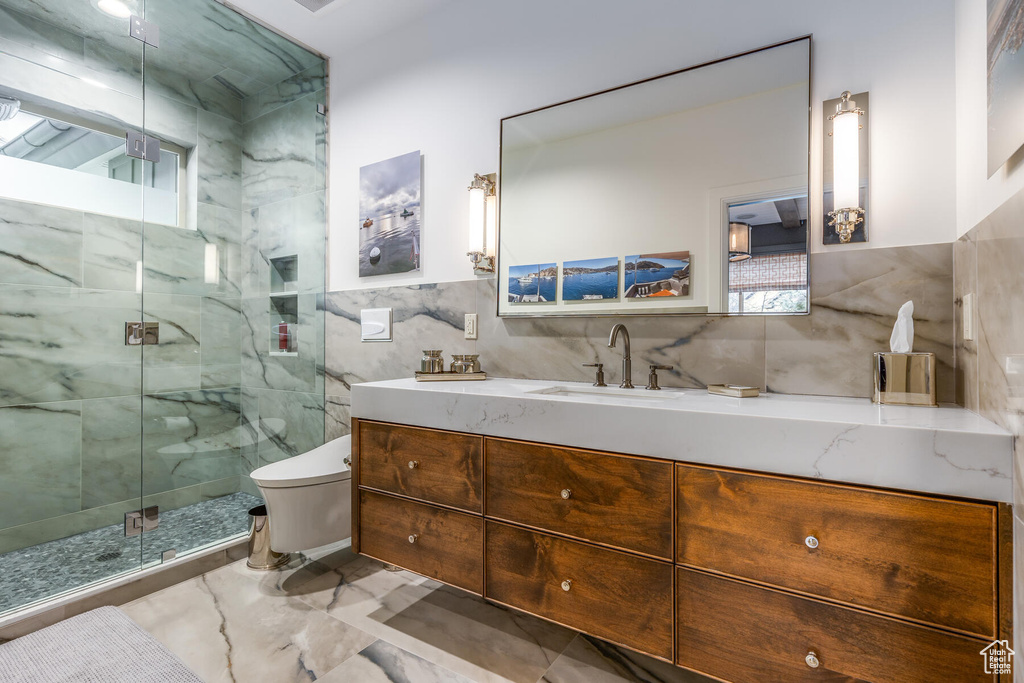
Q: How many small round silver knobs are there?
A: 6